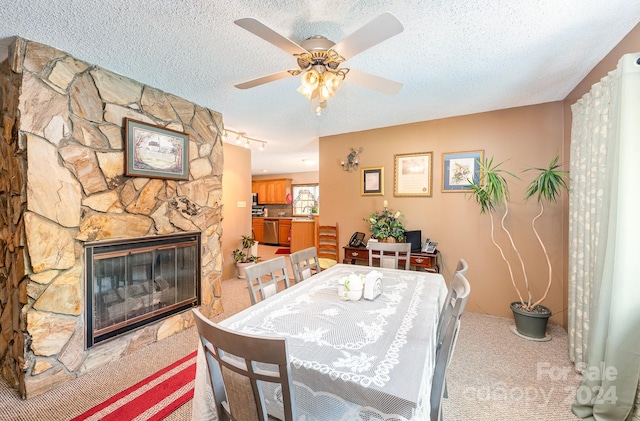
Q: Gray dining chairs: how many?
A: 6